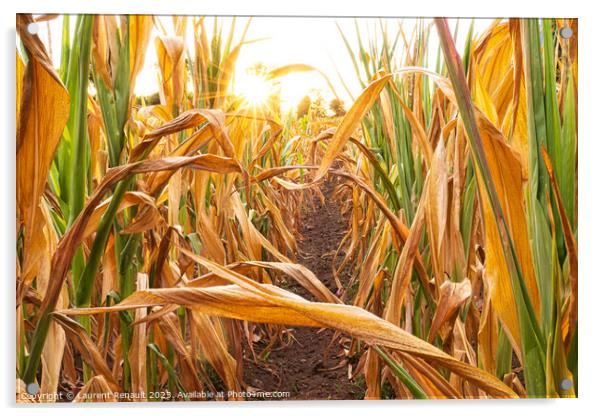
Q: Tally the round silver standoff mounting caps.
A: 4